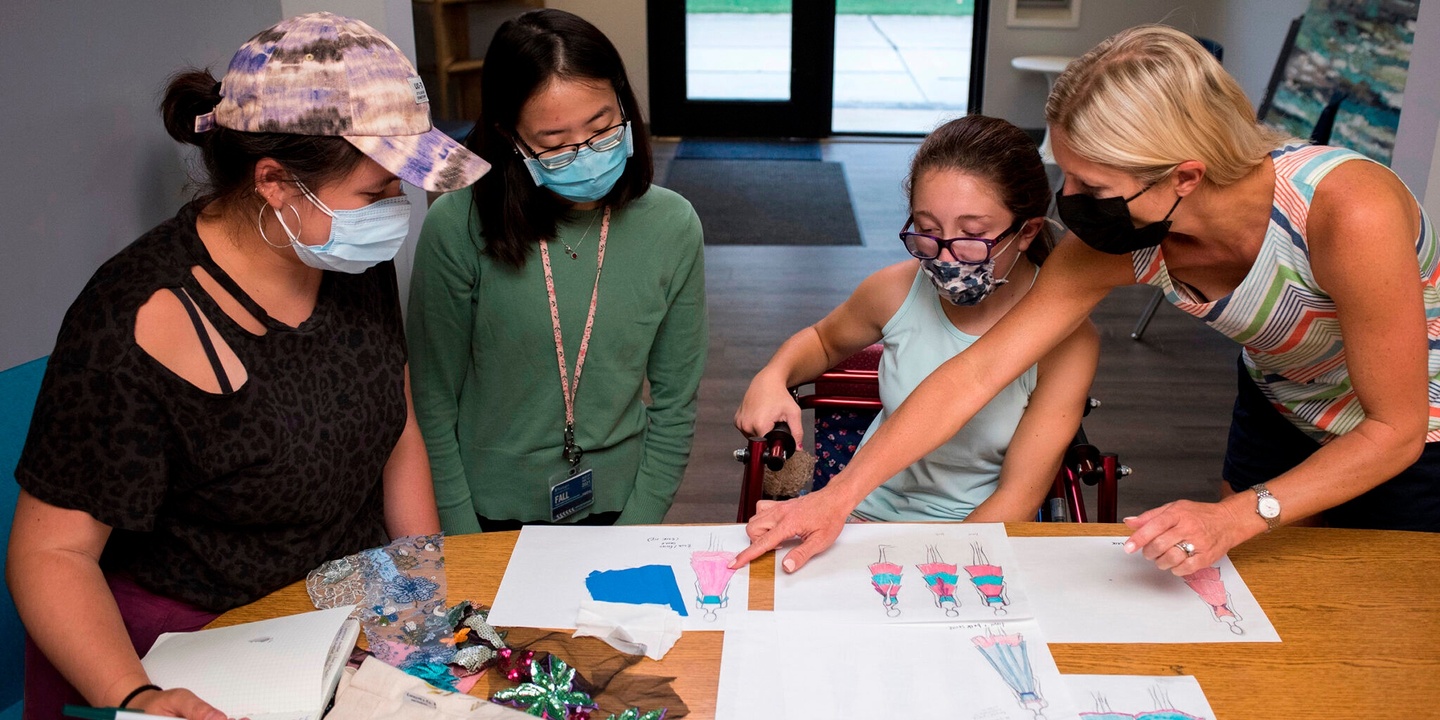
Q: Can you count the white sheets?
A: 5